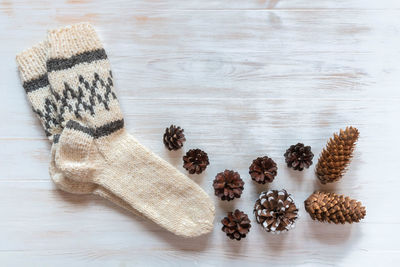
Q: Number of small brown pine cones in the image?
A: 6